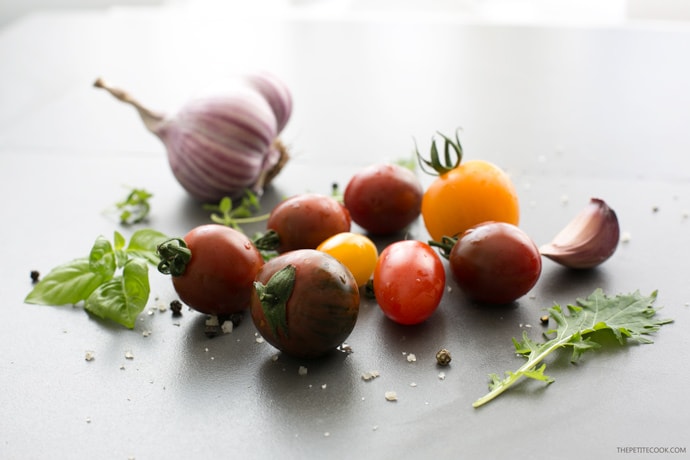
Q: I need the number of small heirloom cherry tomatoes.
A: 8